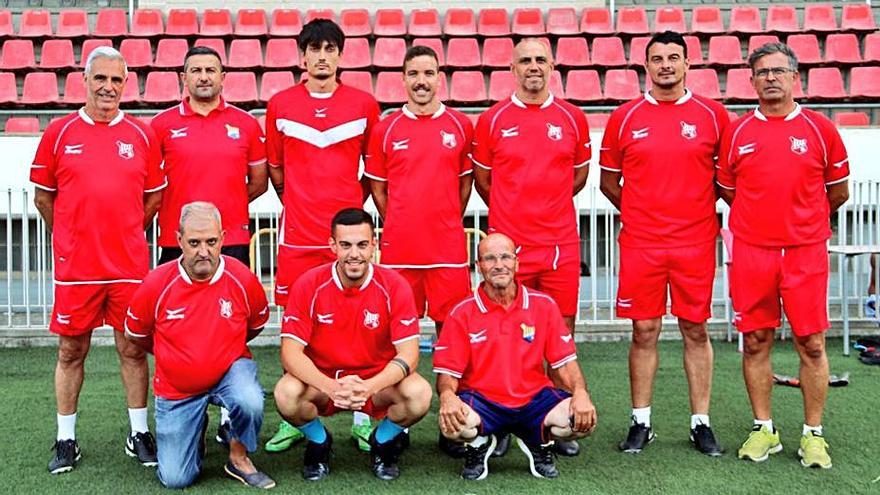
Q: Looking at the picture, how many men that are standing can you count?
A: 7